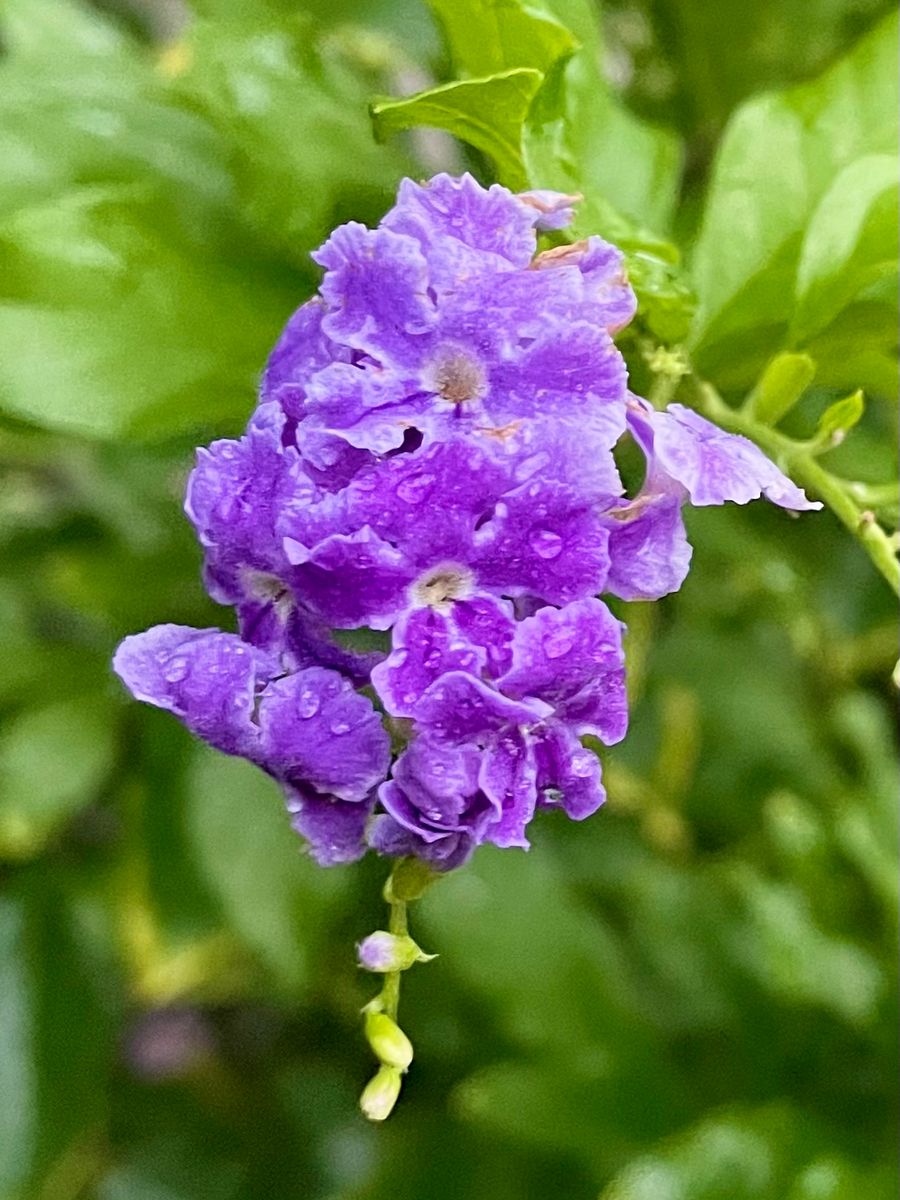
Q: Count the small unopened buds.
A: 3